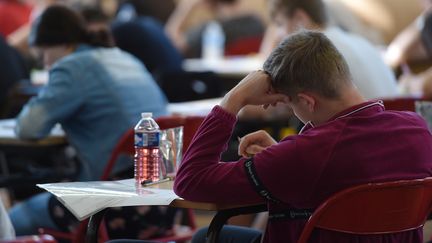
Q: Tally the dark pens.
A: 1